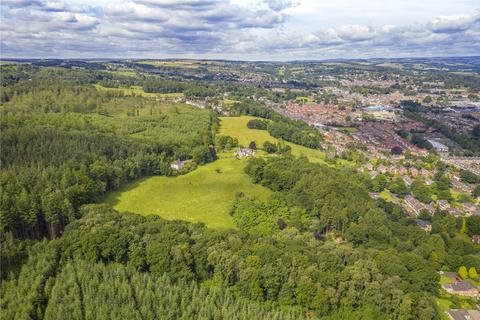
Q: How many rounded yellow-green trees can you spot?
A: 2